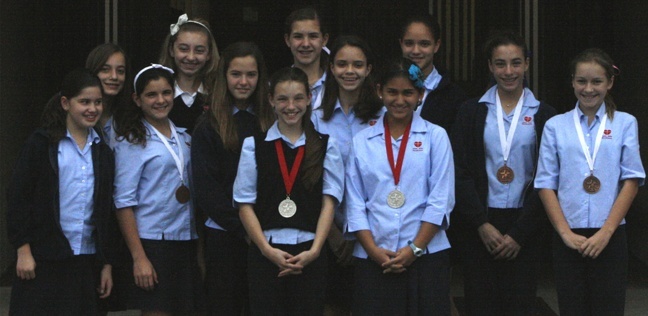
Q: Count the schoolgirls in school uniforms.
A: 12